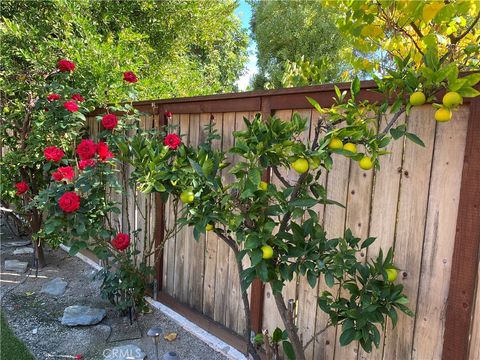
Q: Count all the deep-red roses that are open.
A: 15